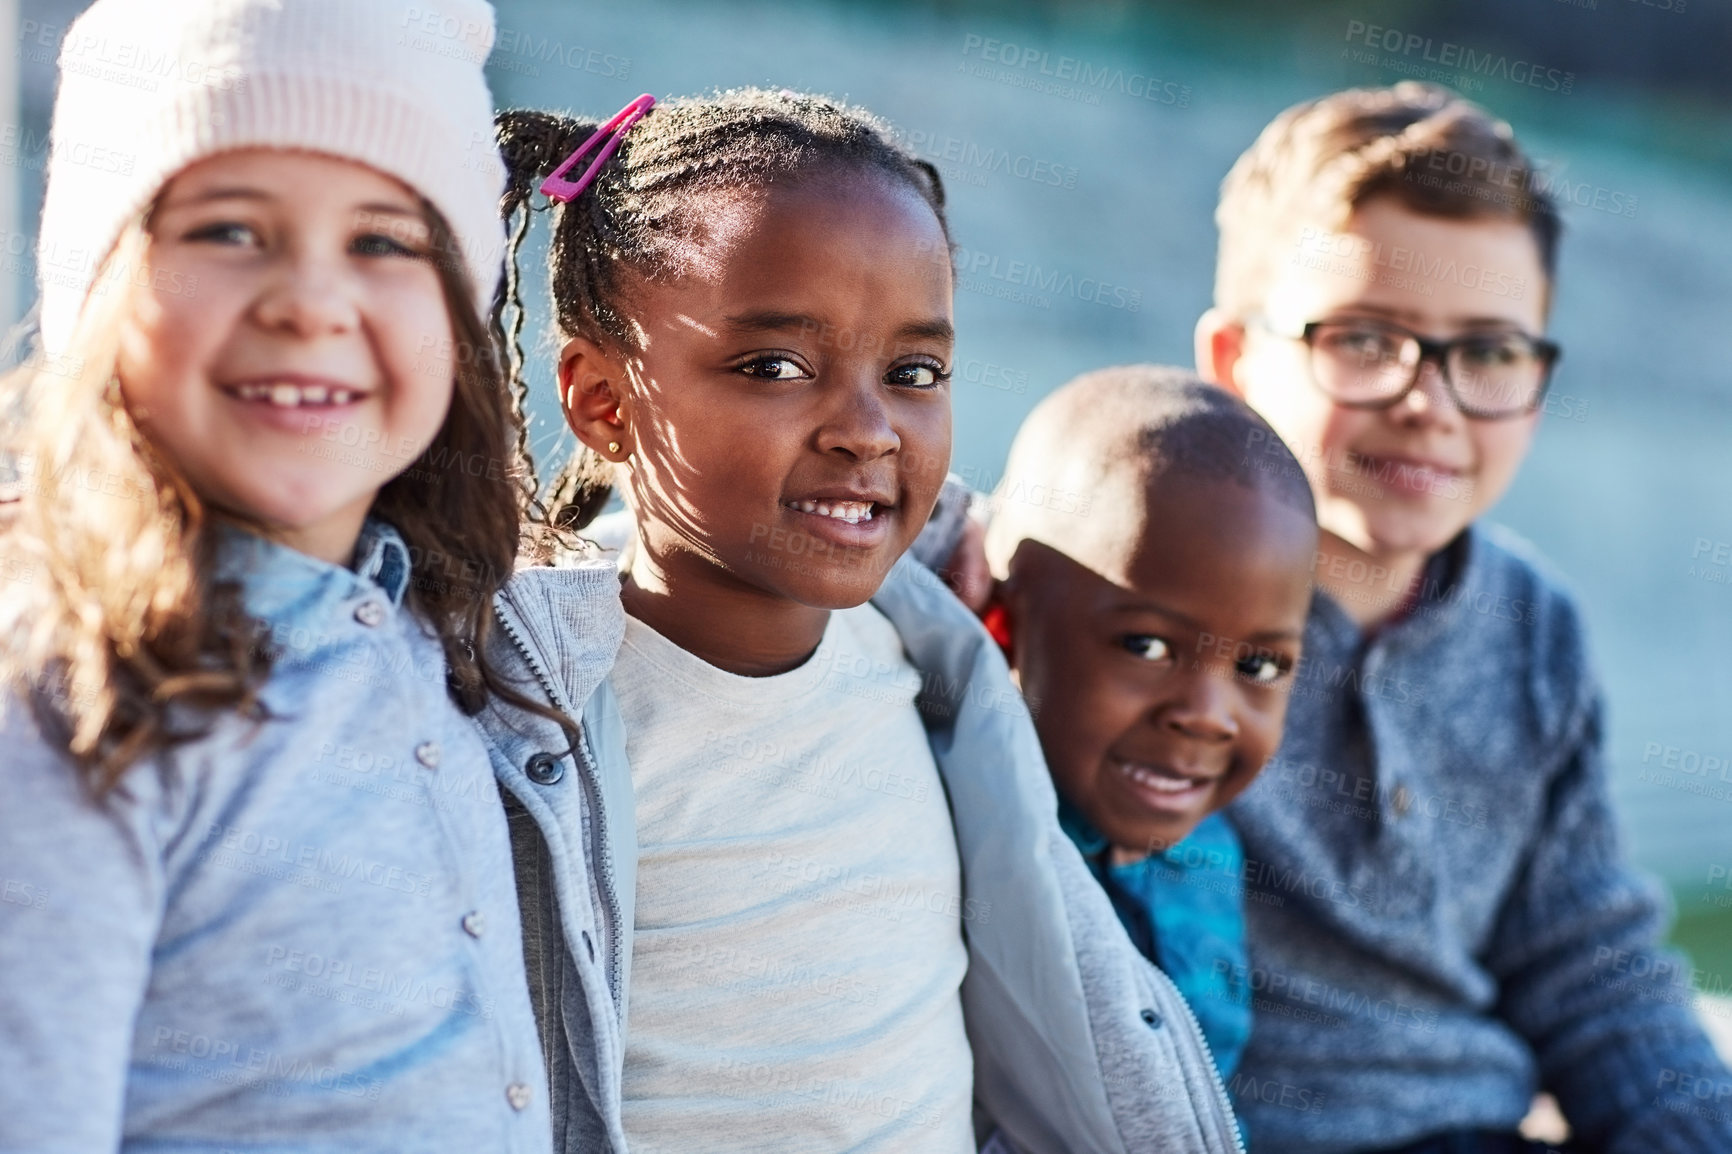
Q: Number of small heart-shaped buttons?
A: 4